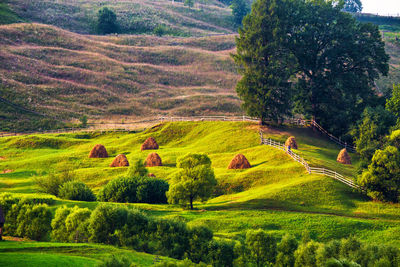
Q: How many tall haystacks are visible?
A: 7